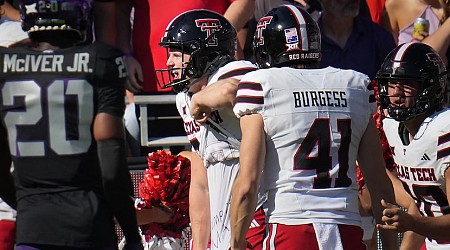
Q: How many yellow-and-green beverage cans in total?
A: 1